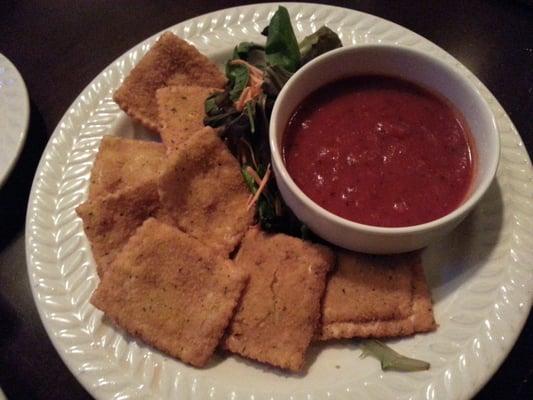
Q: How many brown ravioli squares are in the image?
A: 8